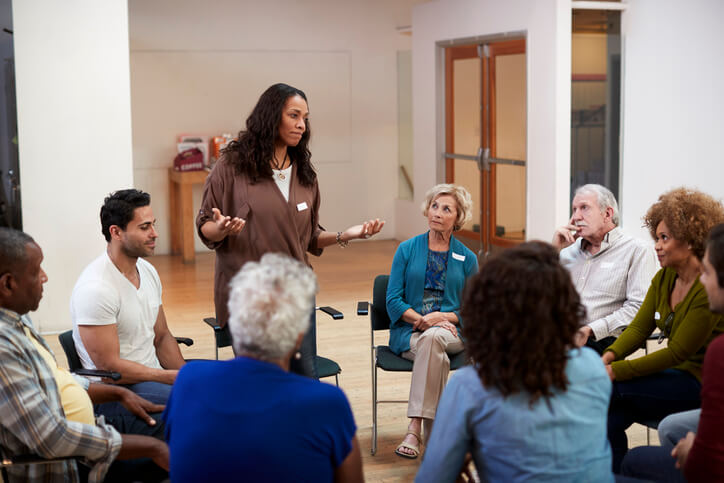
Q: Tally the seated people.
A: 8